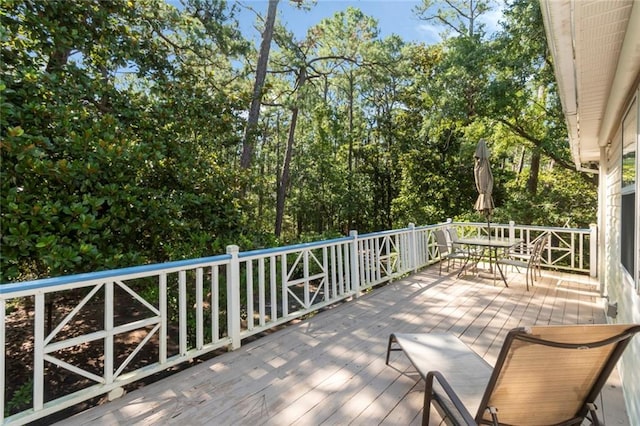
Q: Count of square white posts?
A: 6